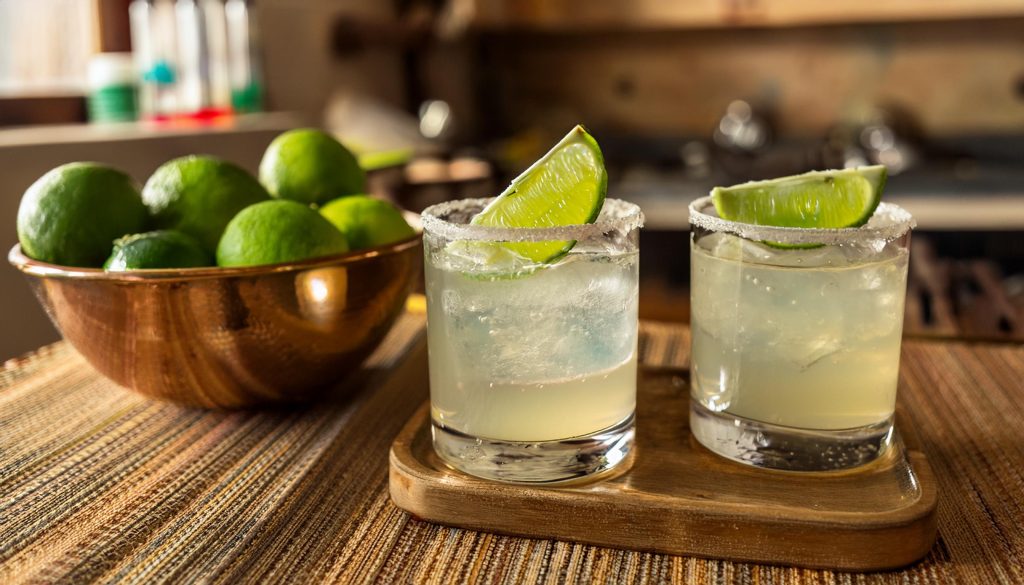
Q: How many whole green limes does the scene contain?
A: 6